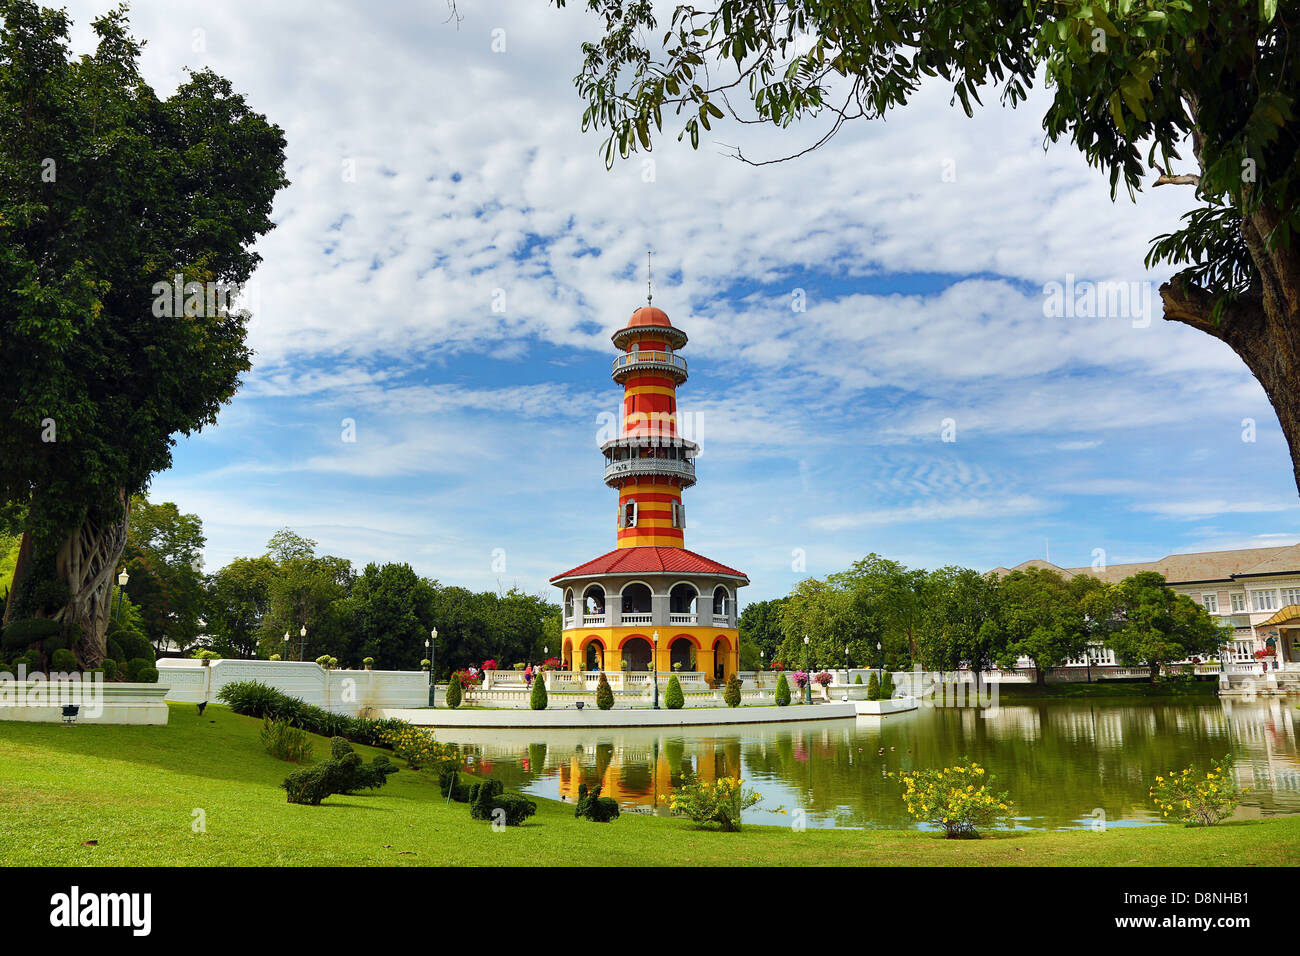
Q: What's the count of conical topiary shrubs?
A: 9